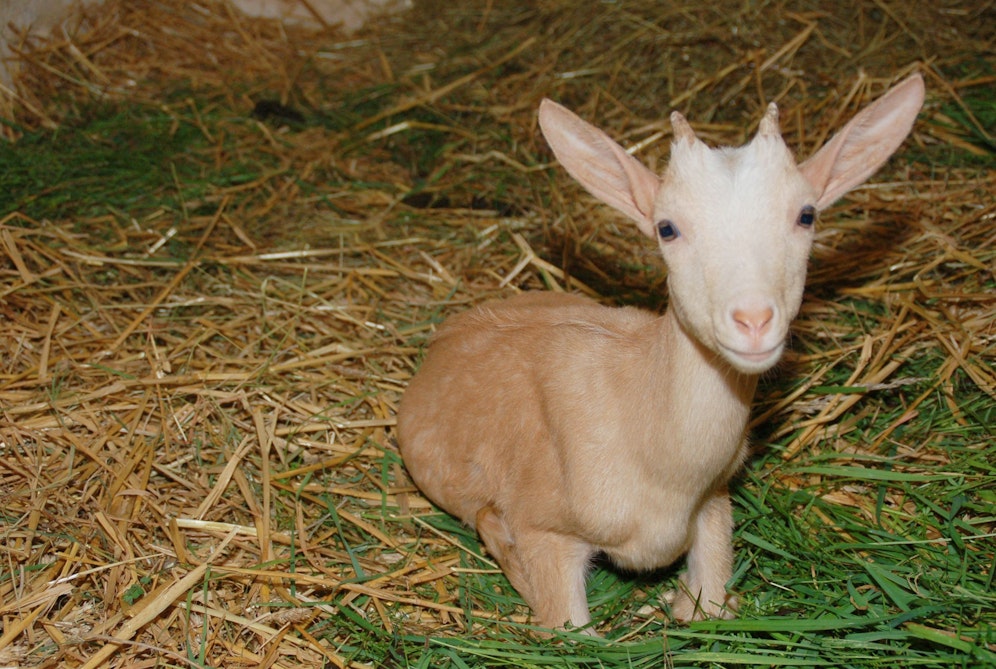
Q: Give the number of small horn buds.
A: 2